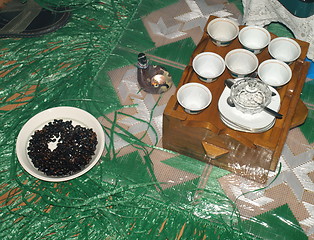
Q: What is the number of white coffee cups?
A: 7